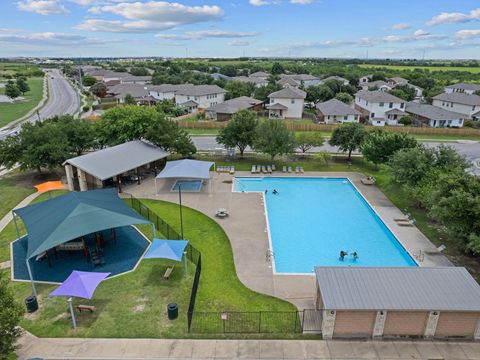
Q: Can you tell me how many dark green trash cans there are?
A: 2